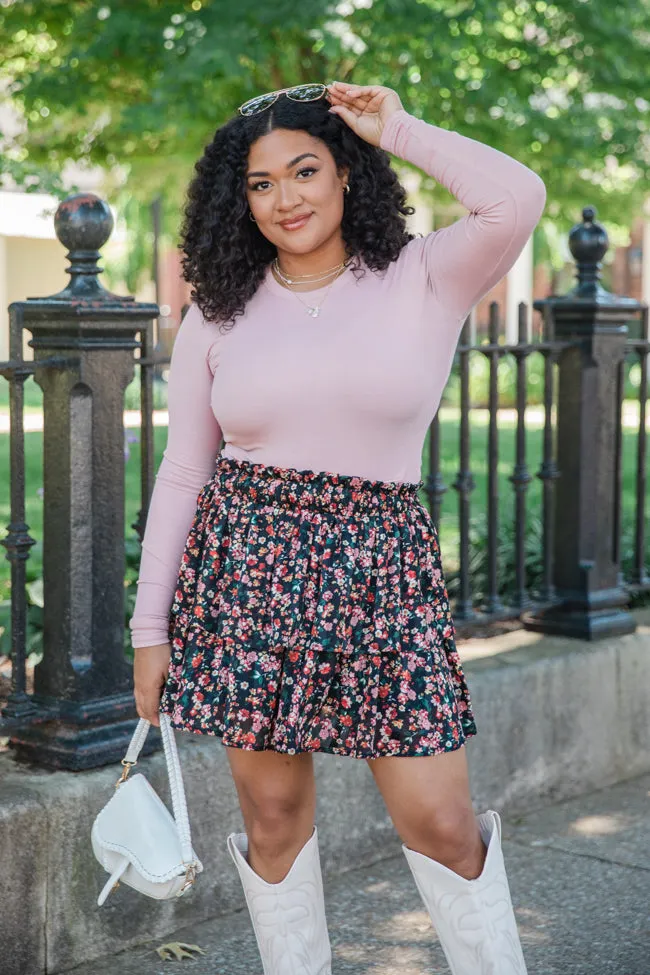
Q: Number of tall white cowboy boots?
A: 2